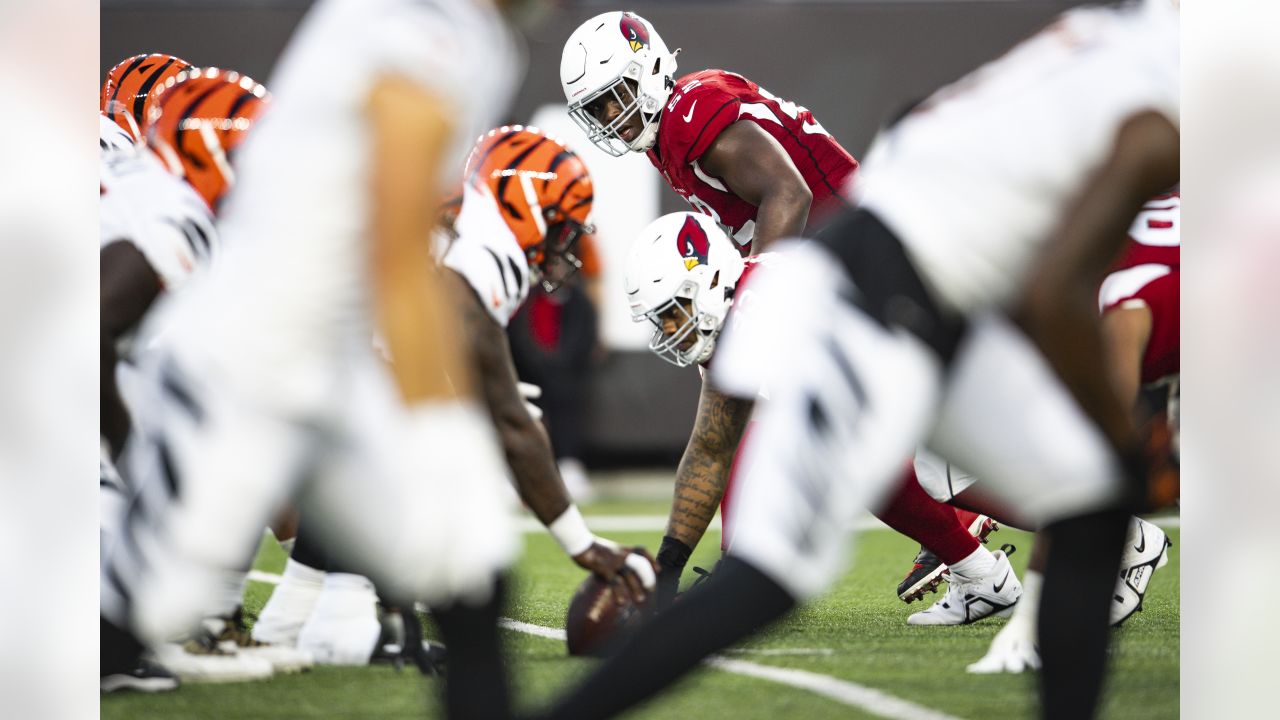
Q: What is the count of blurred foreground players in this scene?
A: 2